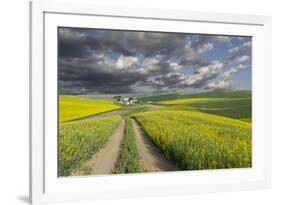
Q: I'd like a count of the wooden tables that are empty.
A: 0